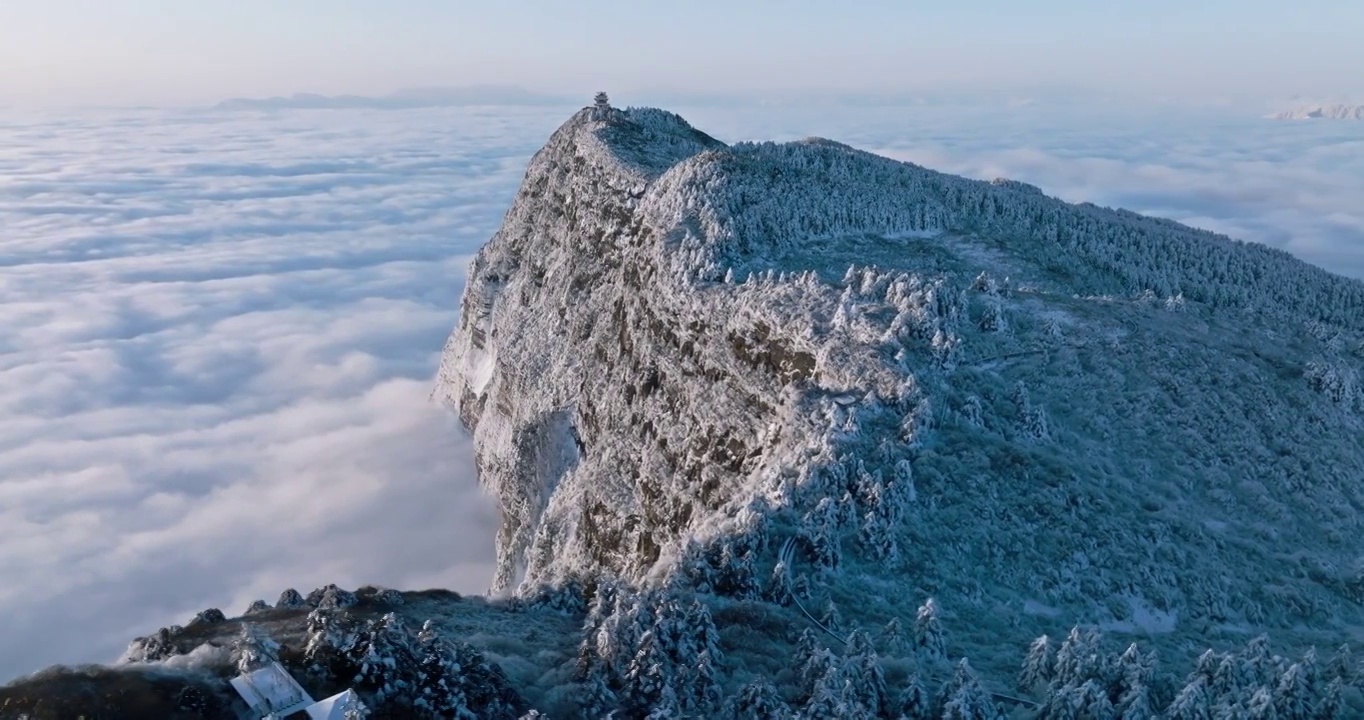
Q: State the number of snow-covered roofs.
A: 2